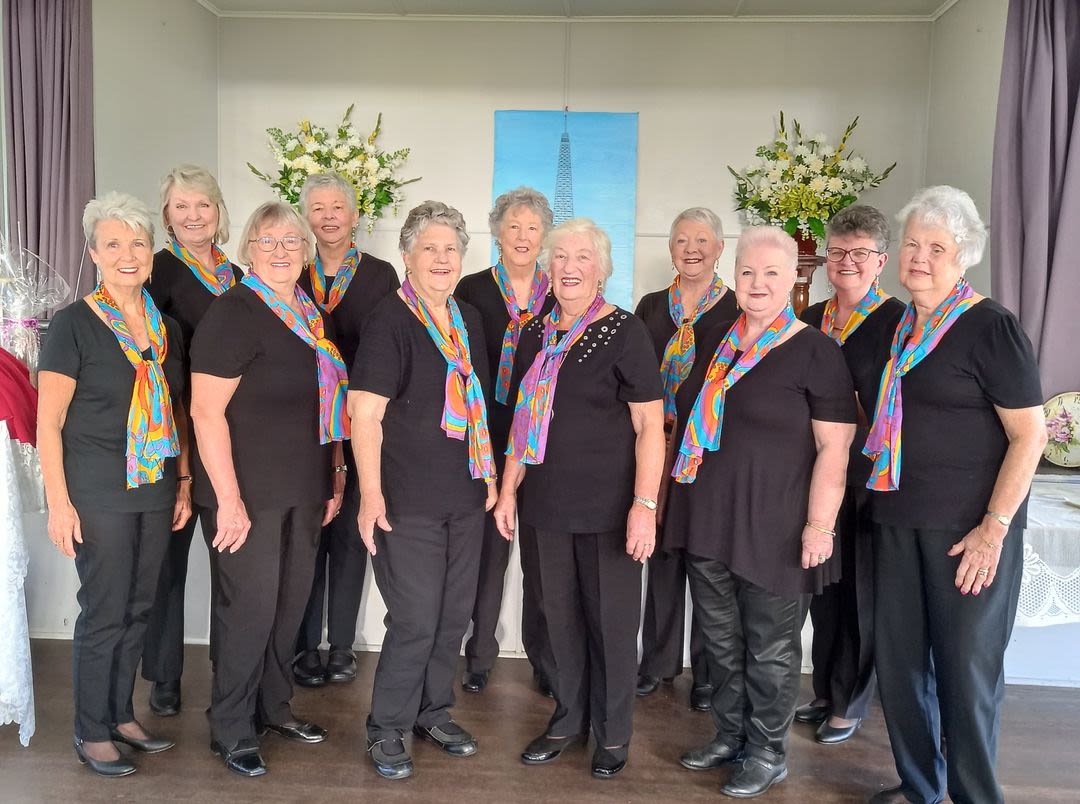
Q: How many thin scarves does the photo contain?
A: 11